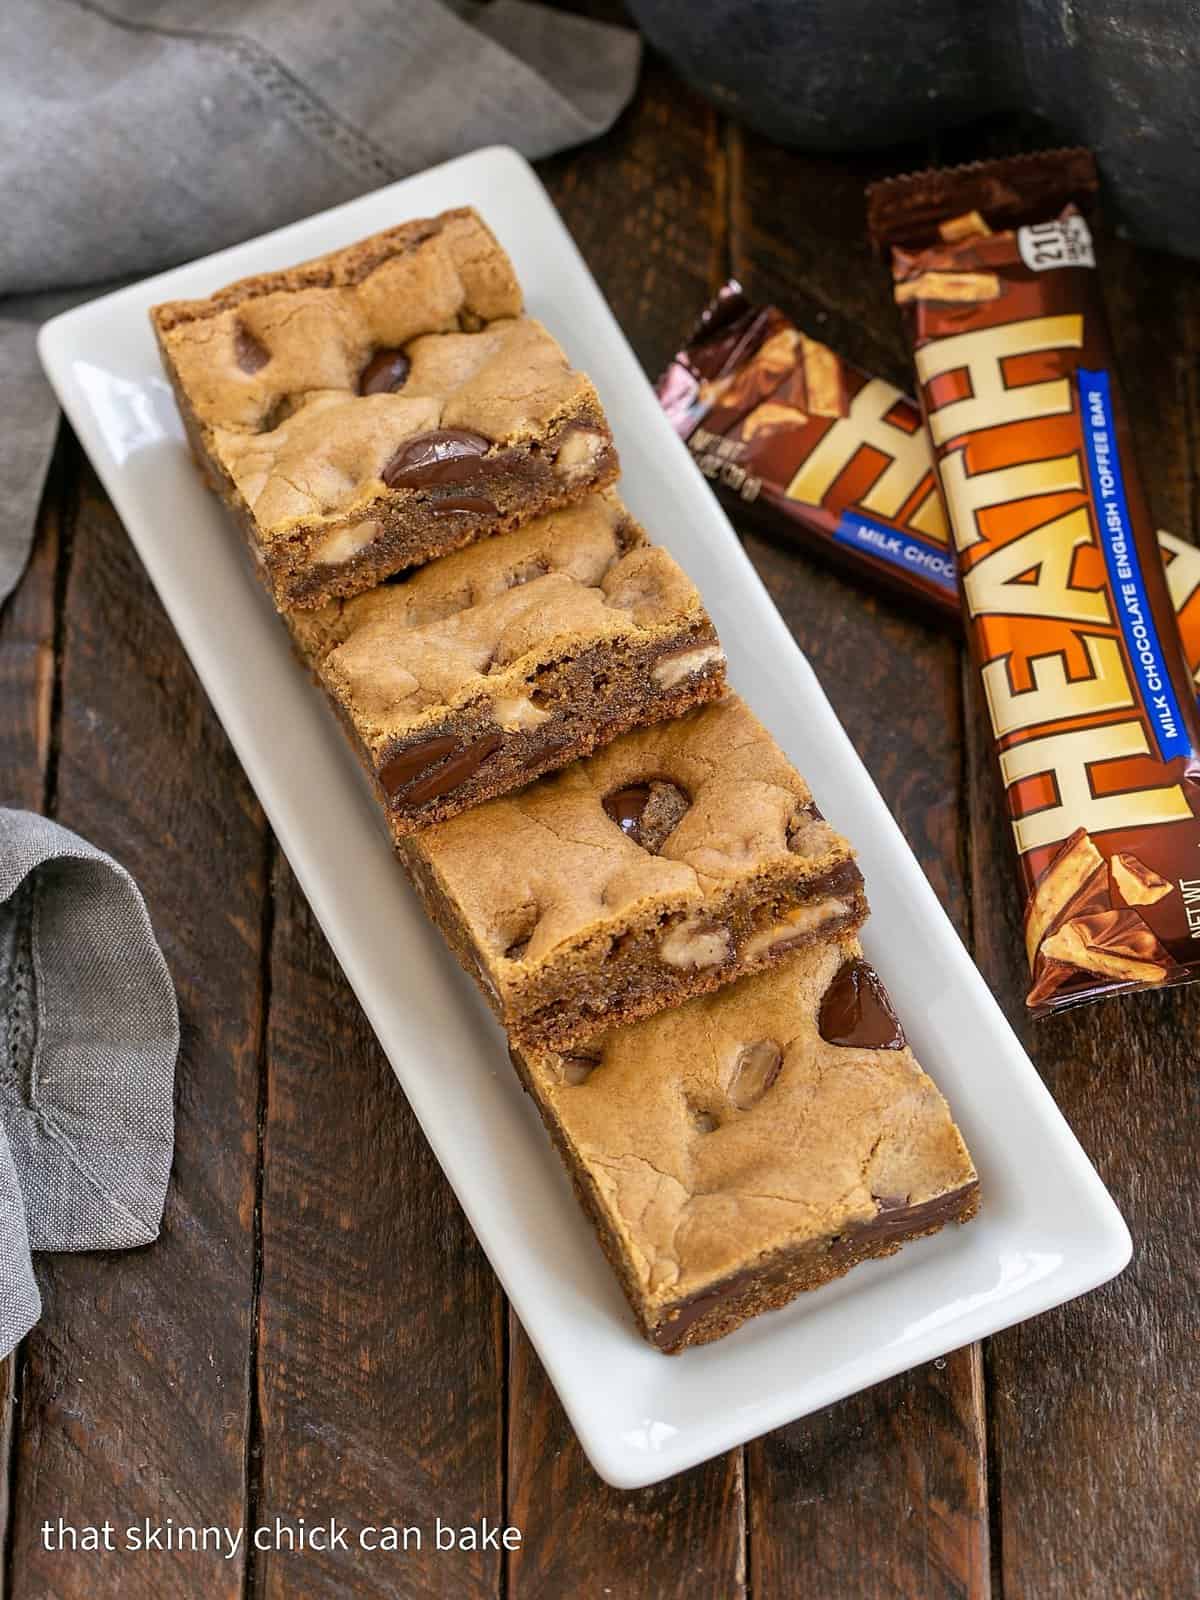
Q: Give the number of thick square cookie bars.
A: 4